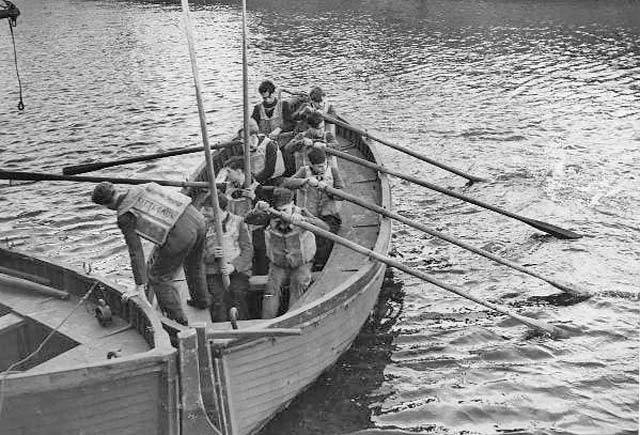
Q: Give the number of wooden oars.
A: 8